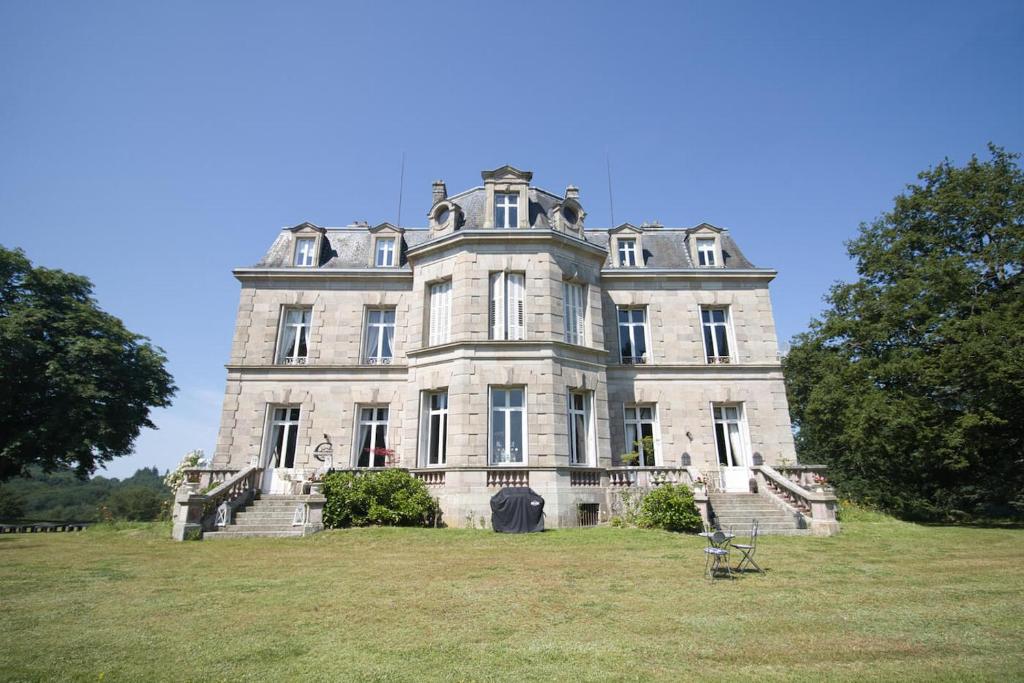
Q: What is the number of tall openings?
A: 14